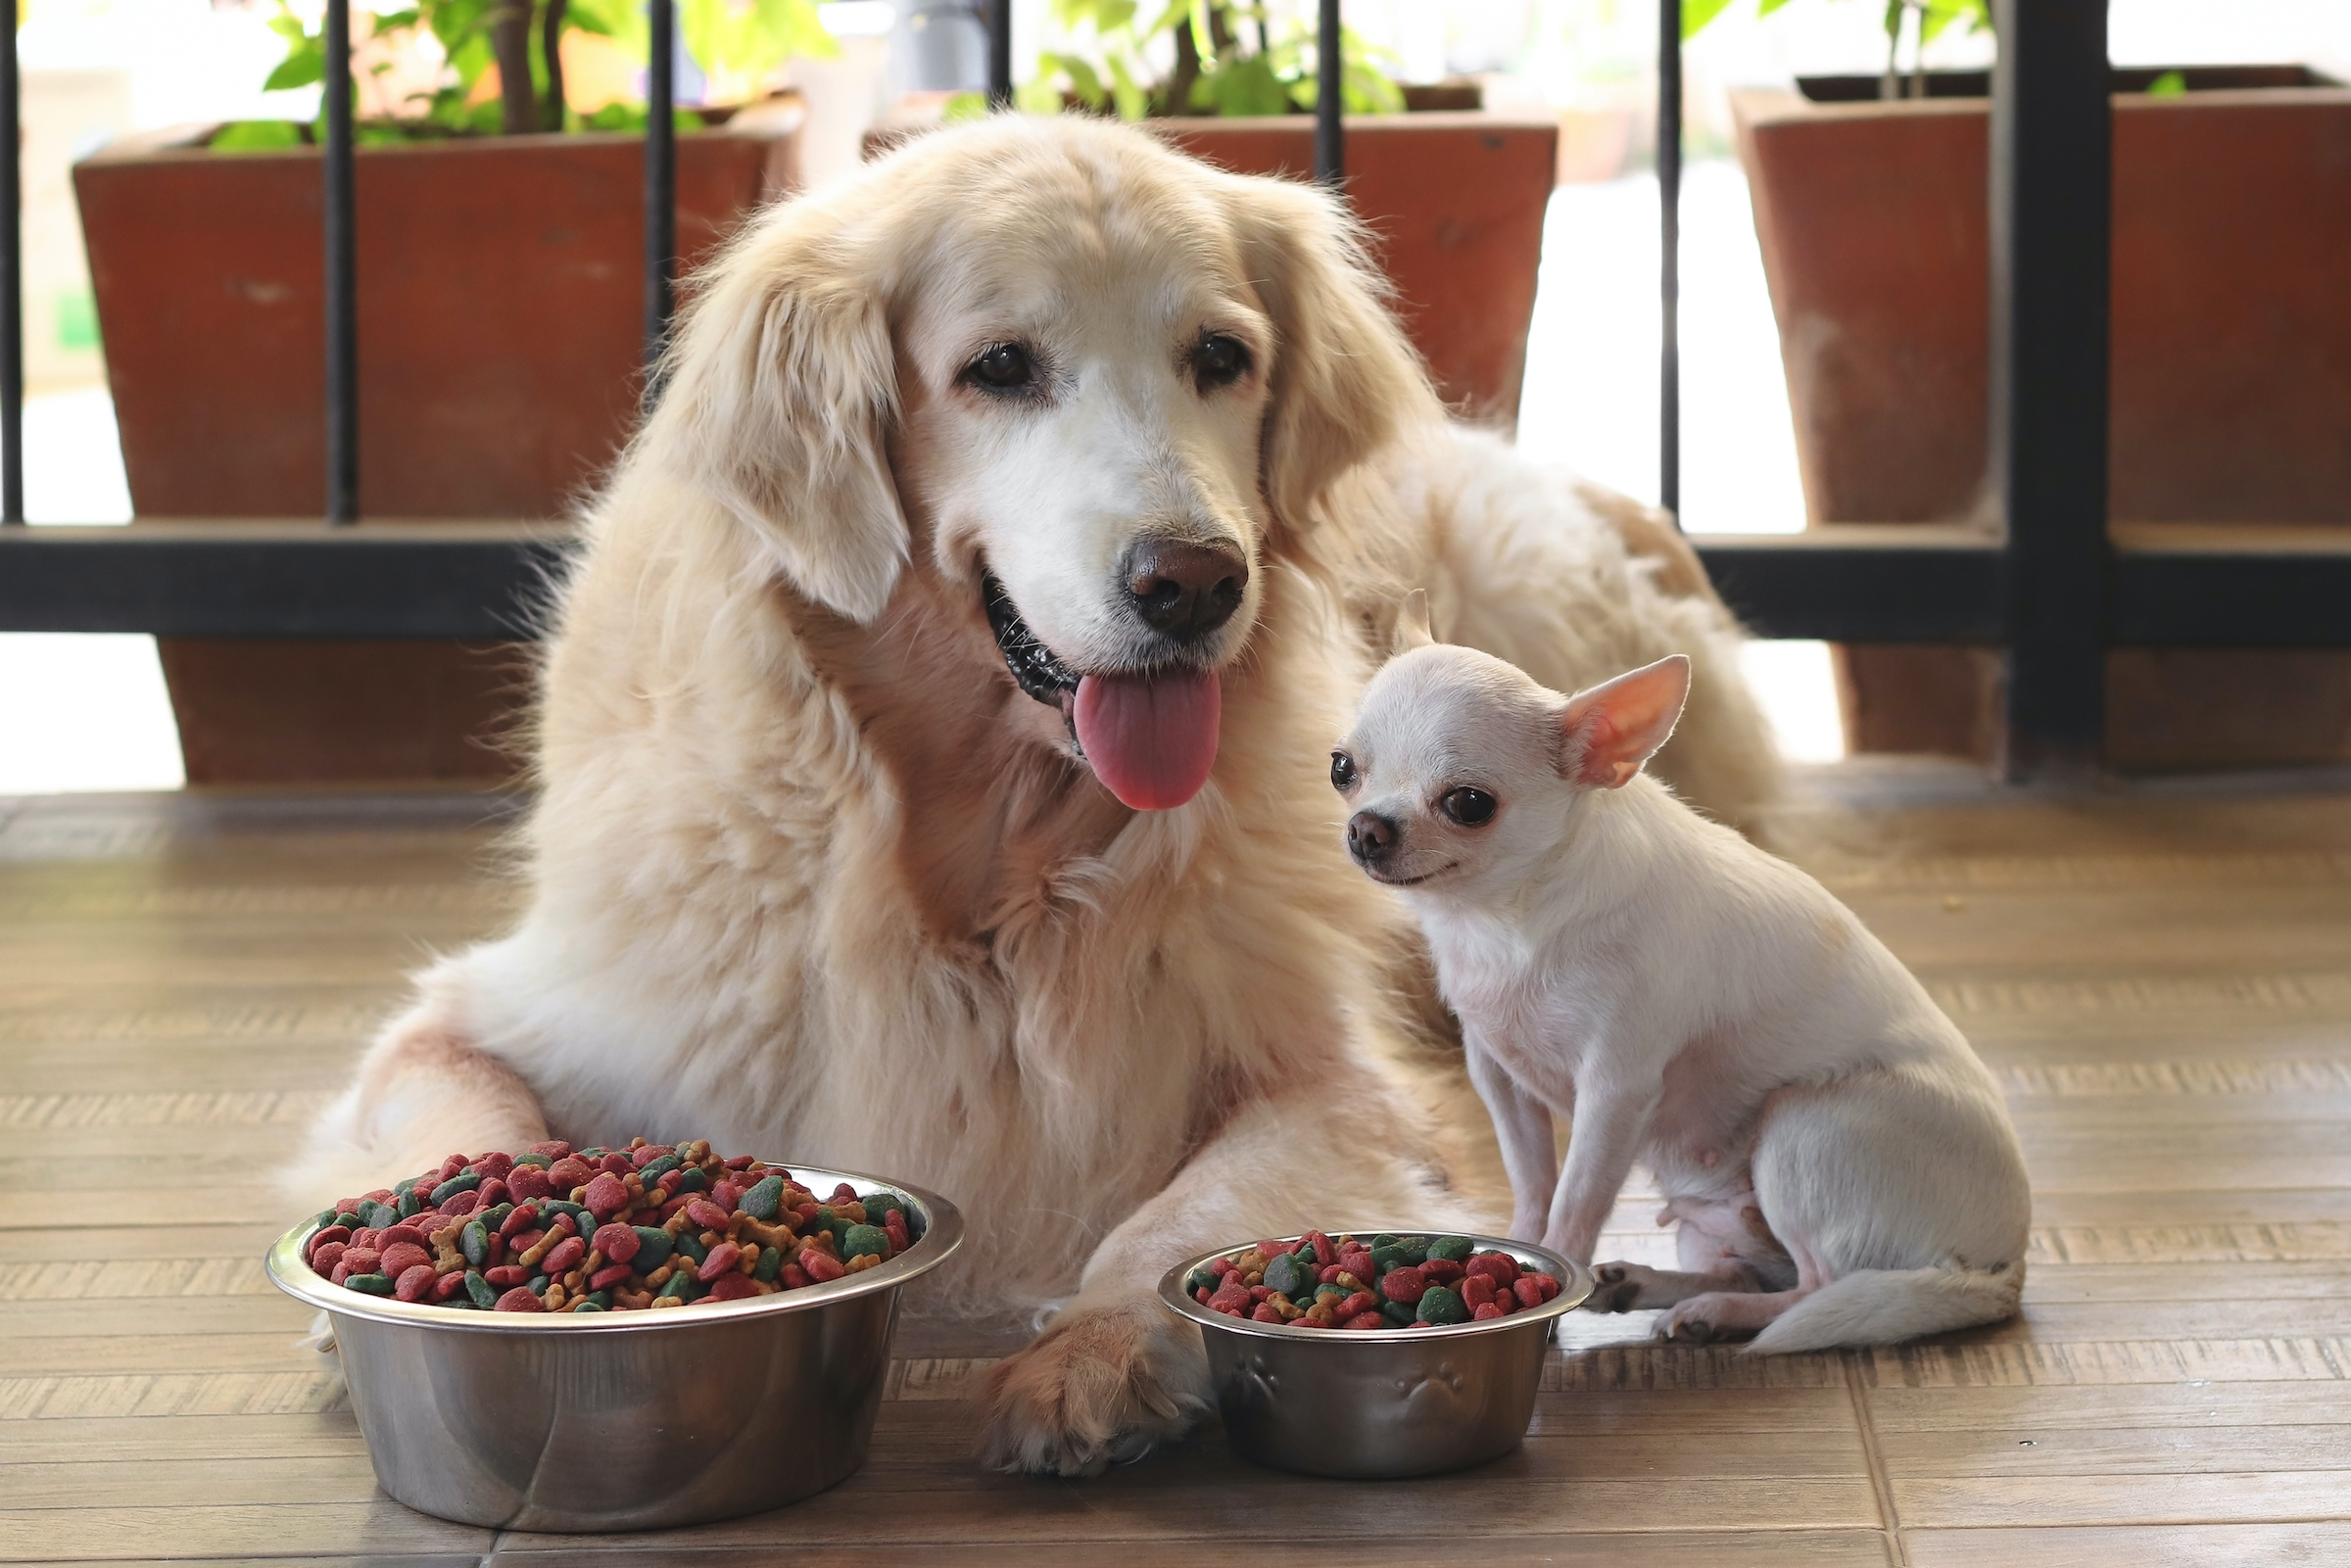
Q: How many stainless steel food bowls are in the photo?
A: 2